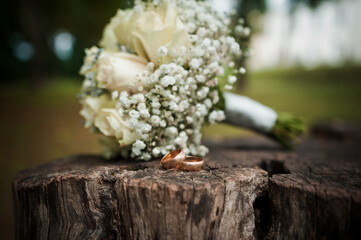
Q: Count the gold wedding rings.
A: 2